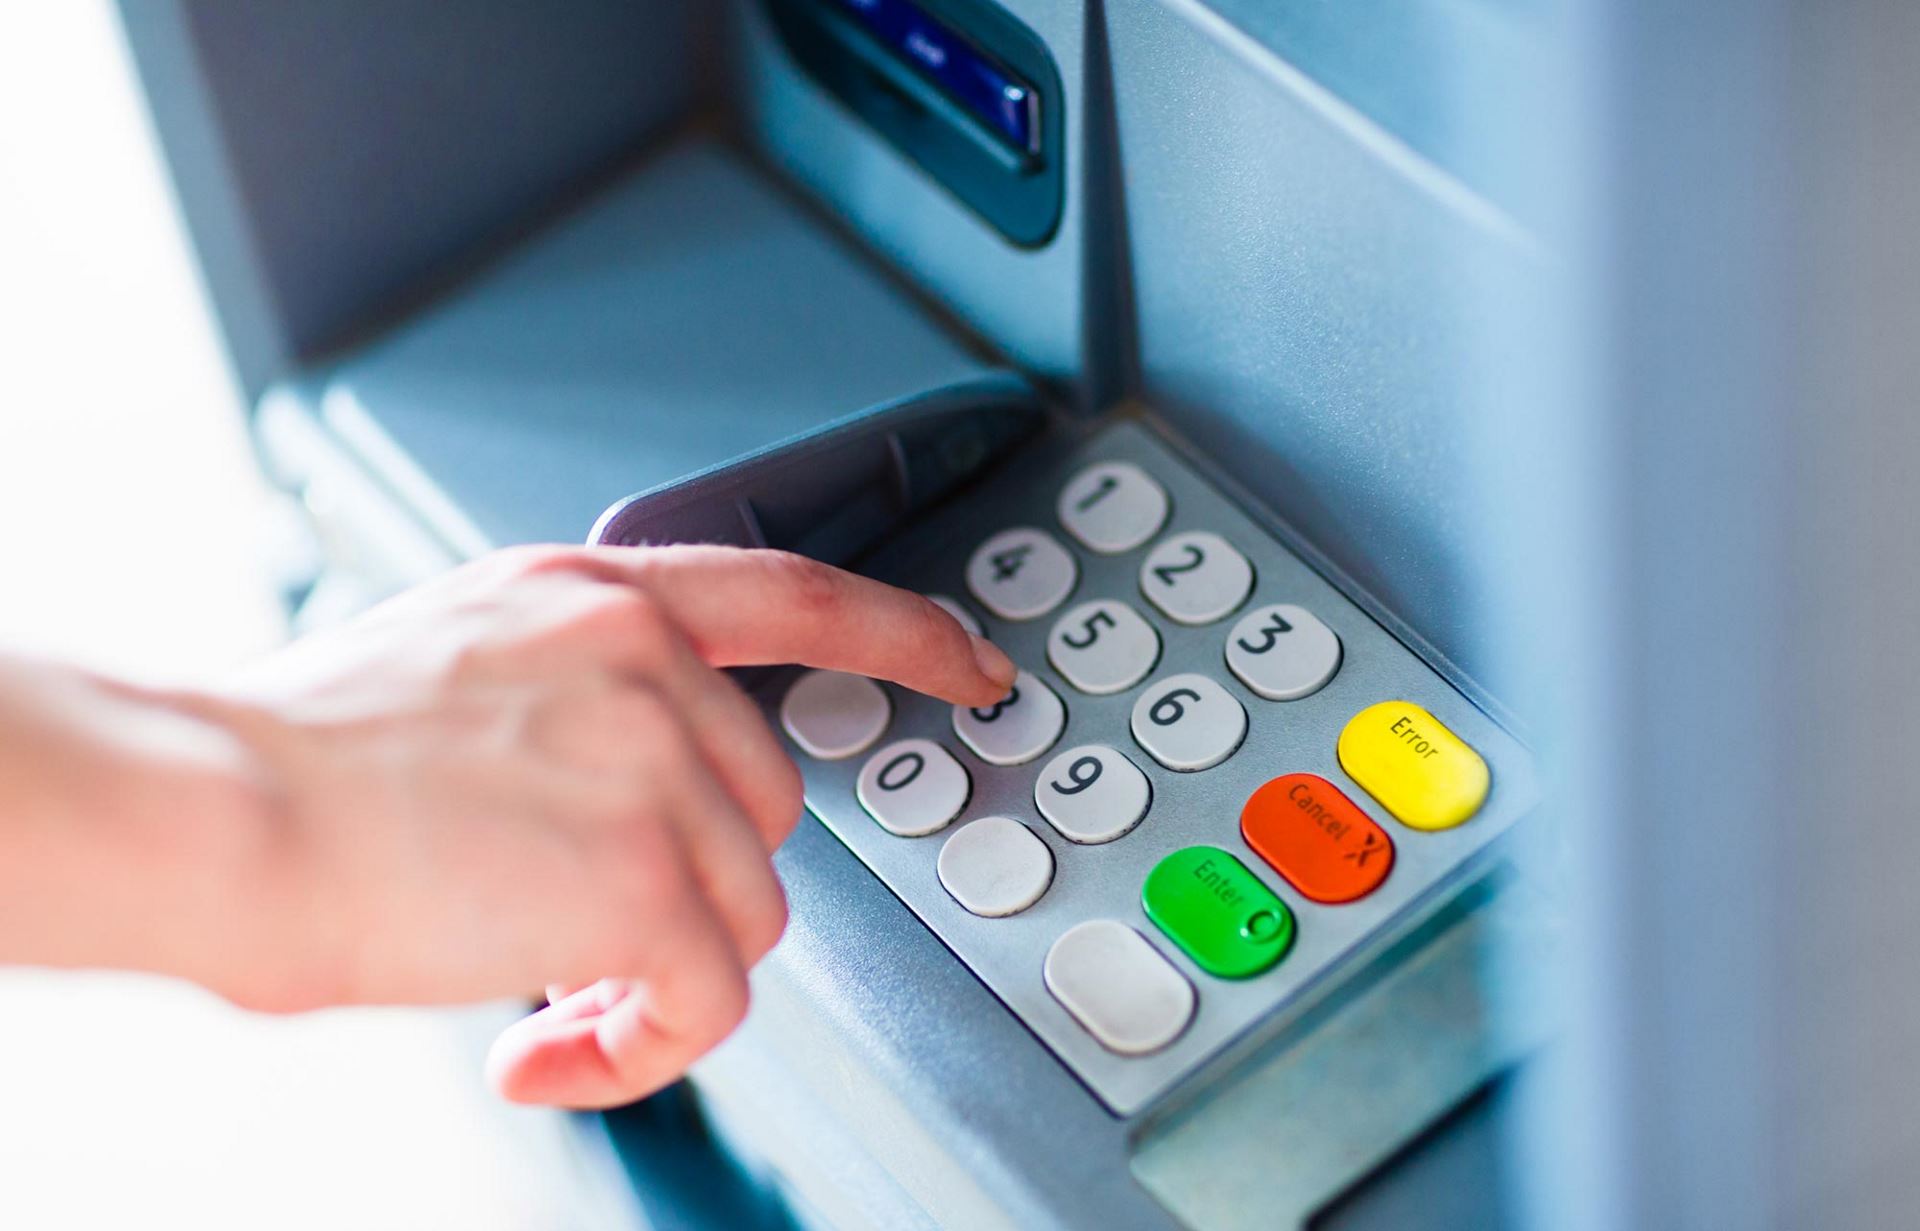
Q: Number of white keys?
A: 13